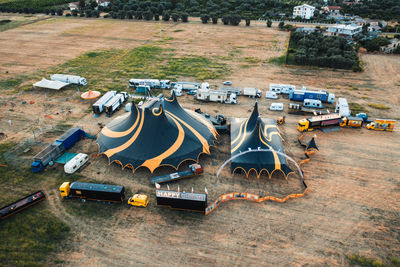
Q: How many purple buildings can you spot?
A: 0